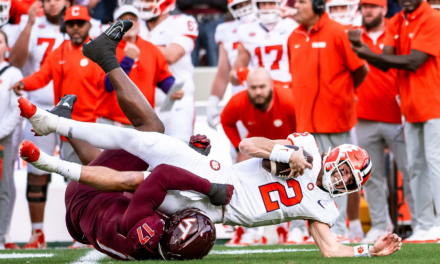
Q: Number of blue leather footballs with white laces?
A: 0